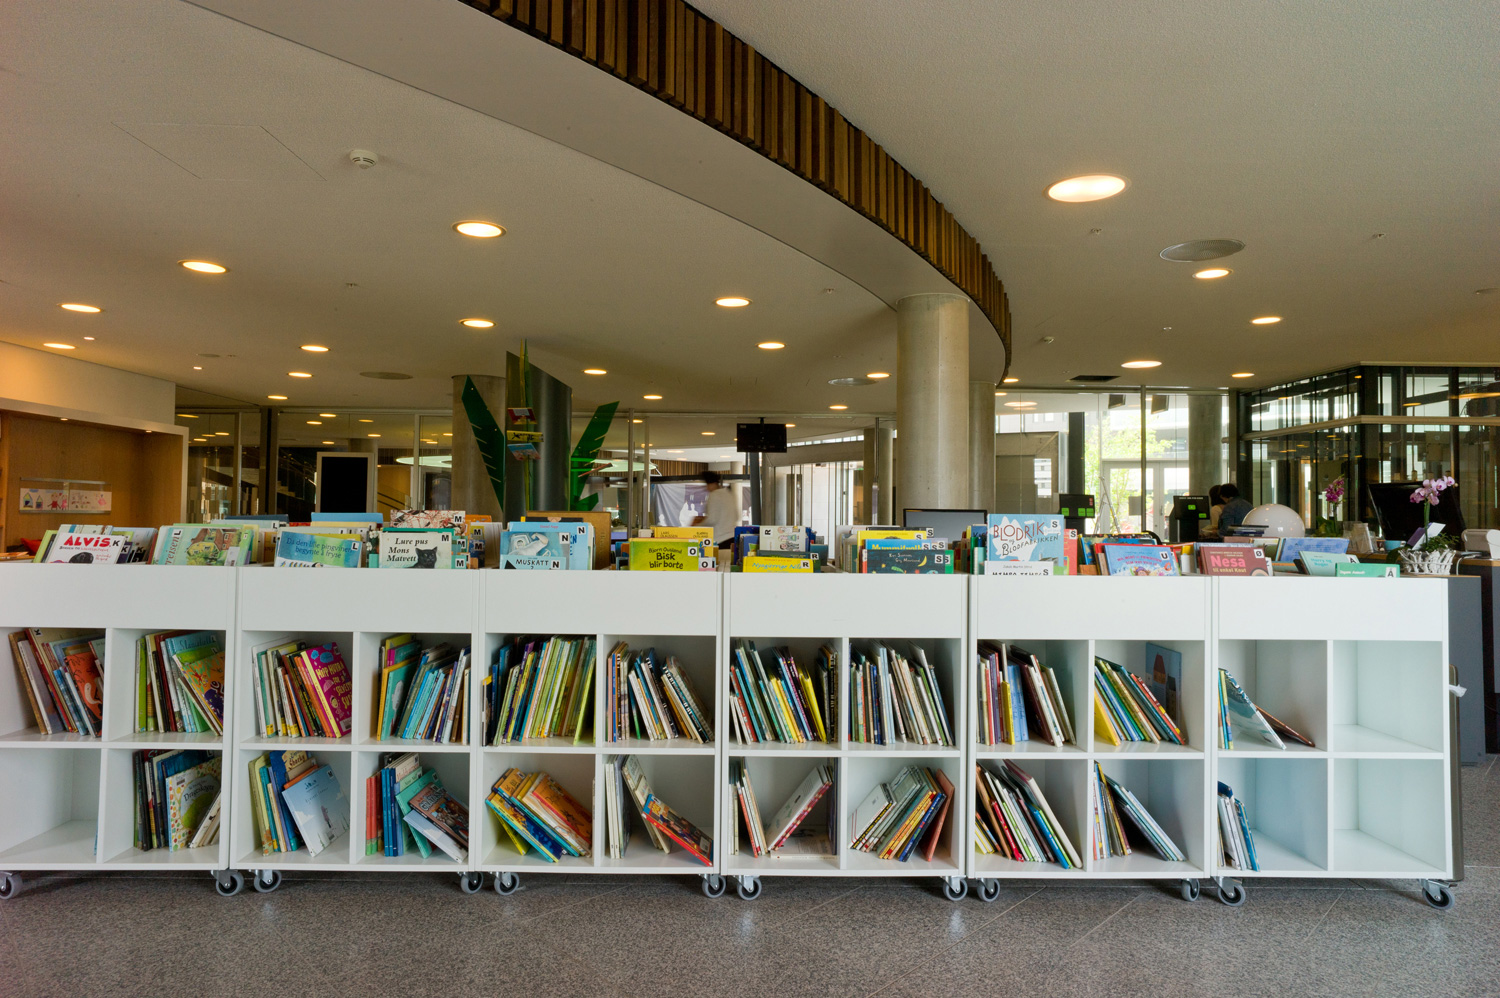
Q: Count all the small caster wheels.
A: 12